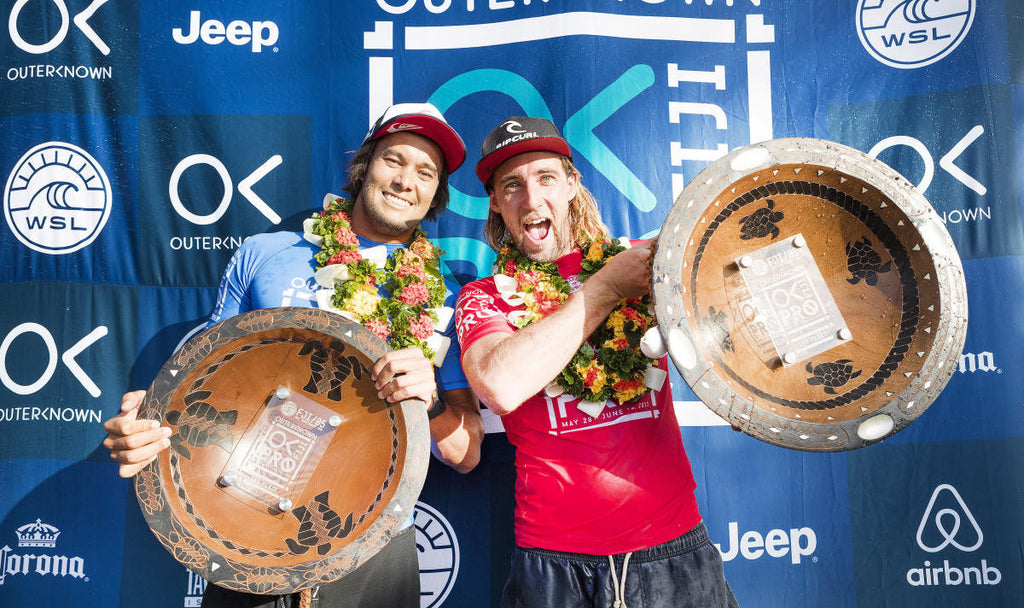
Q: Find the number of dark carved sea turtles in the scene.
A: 7